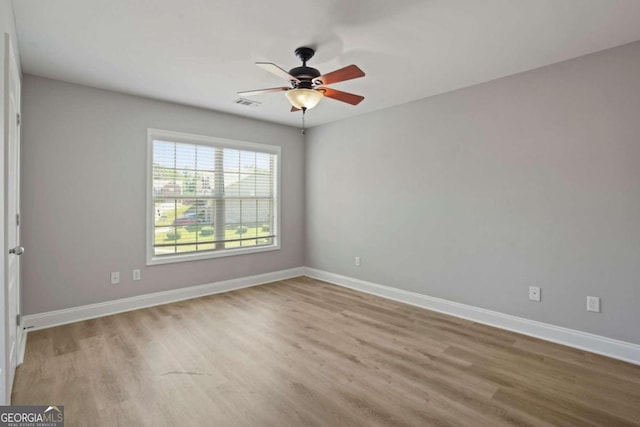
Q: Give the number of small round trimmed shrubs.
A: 4